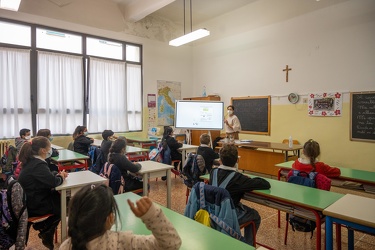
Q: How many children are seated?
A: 11